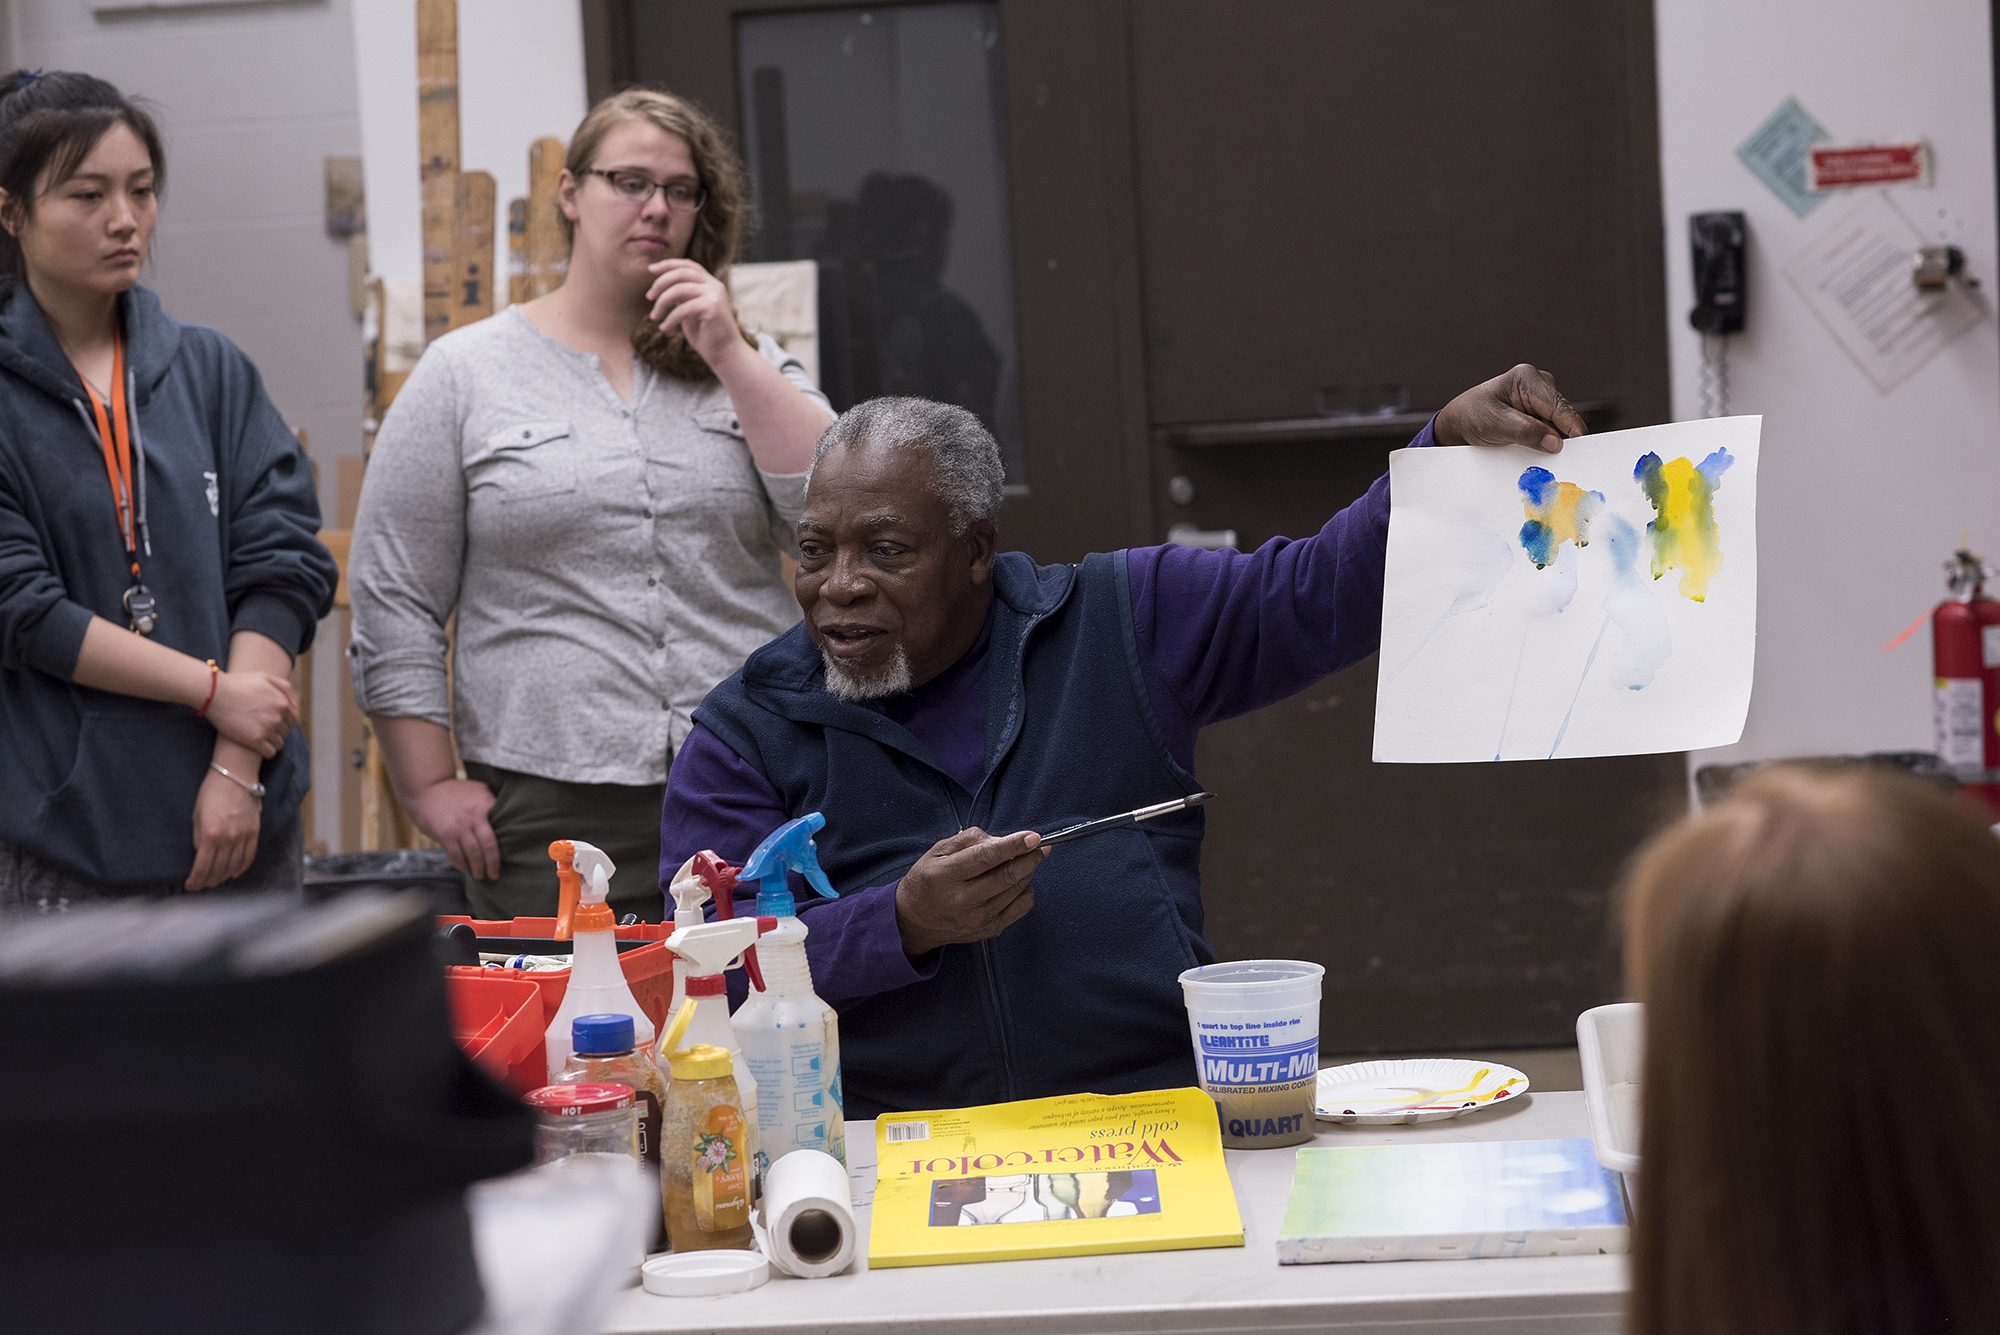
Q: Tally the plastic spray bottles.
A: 4